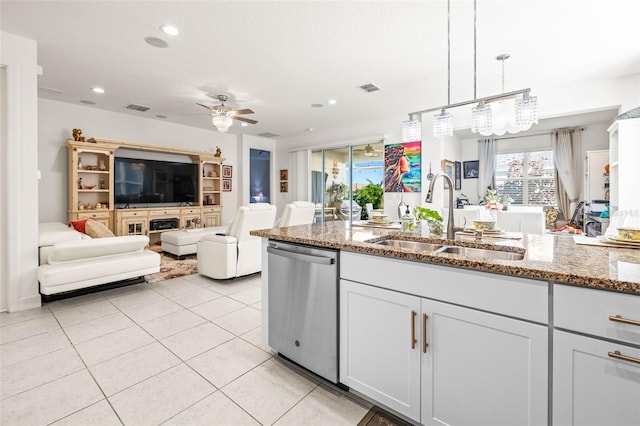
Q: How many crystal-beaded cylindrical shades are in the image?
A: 4